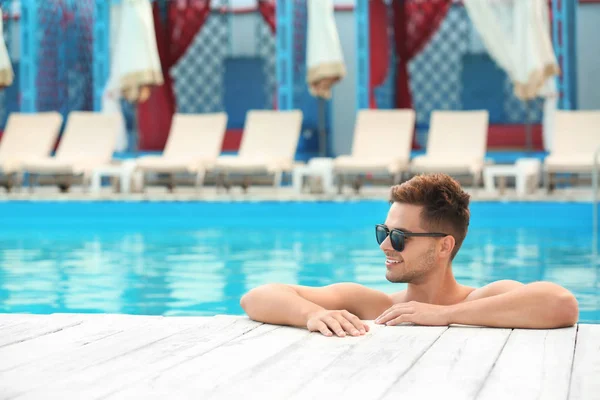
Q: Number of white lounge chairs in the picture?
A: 7